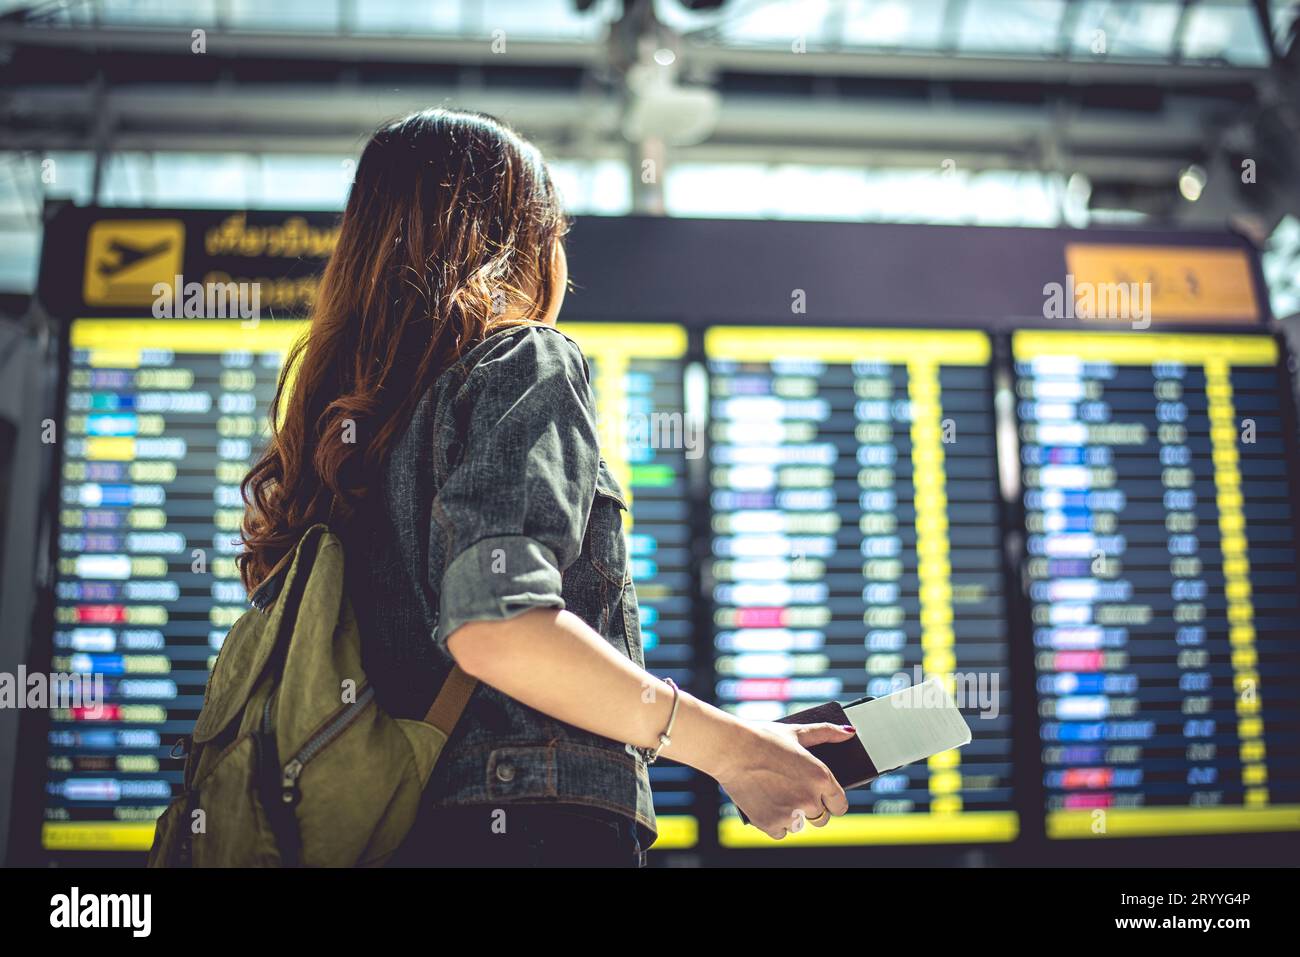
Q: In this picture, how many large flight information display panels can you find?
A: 4